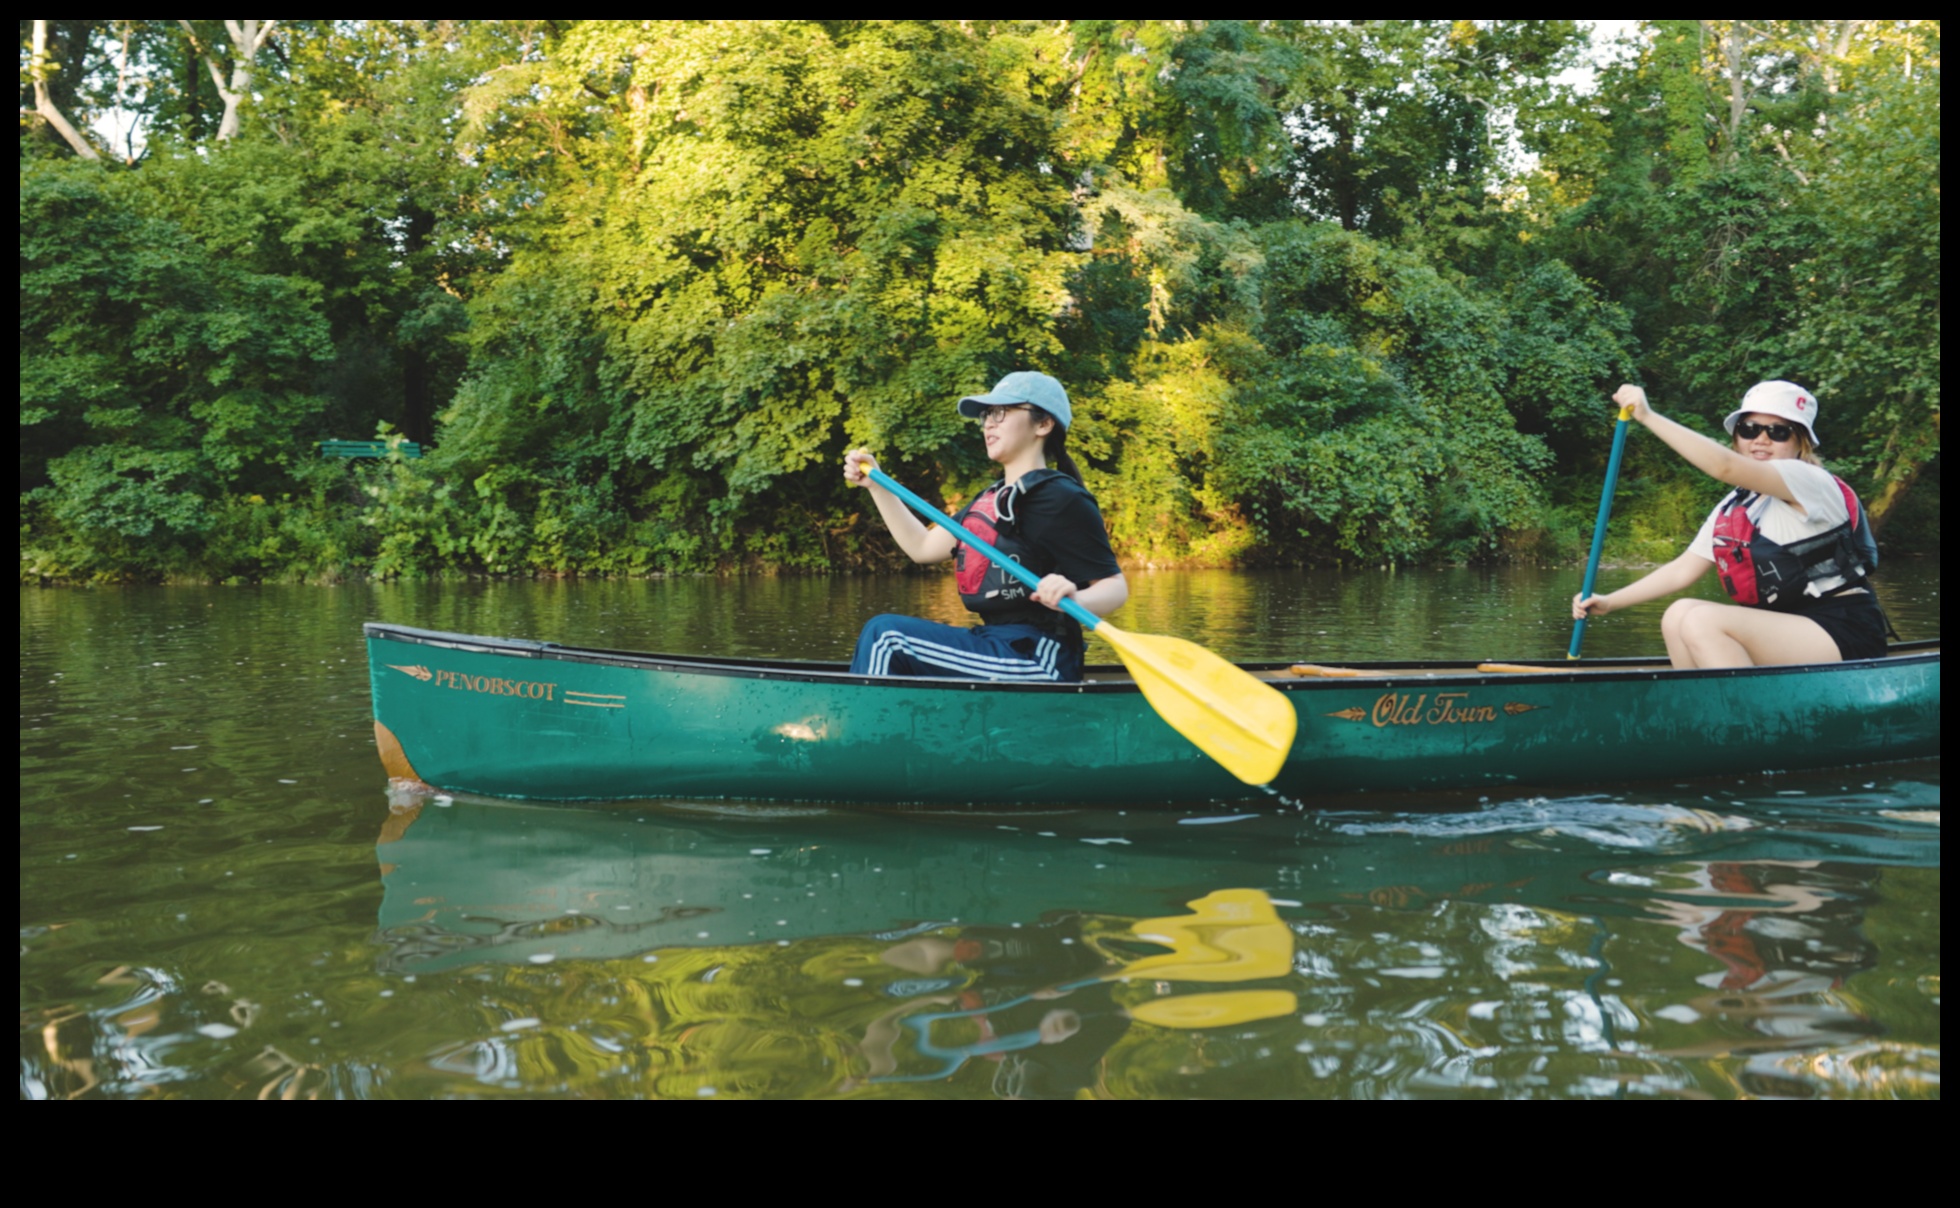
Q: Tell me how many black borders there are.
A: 4